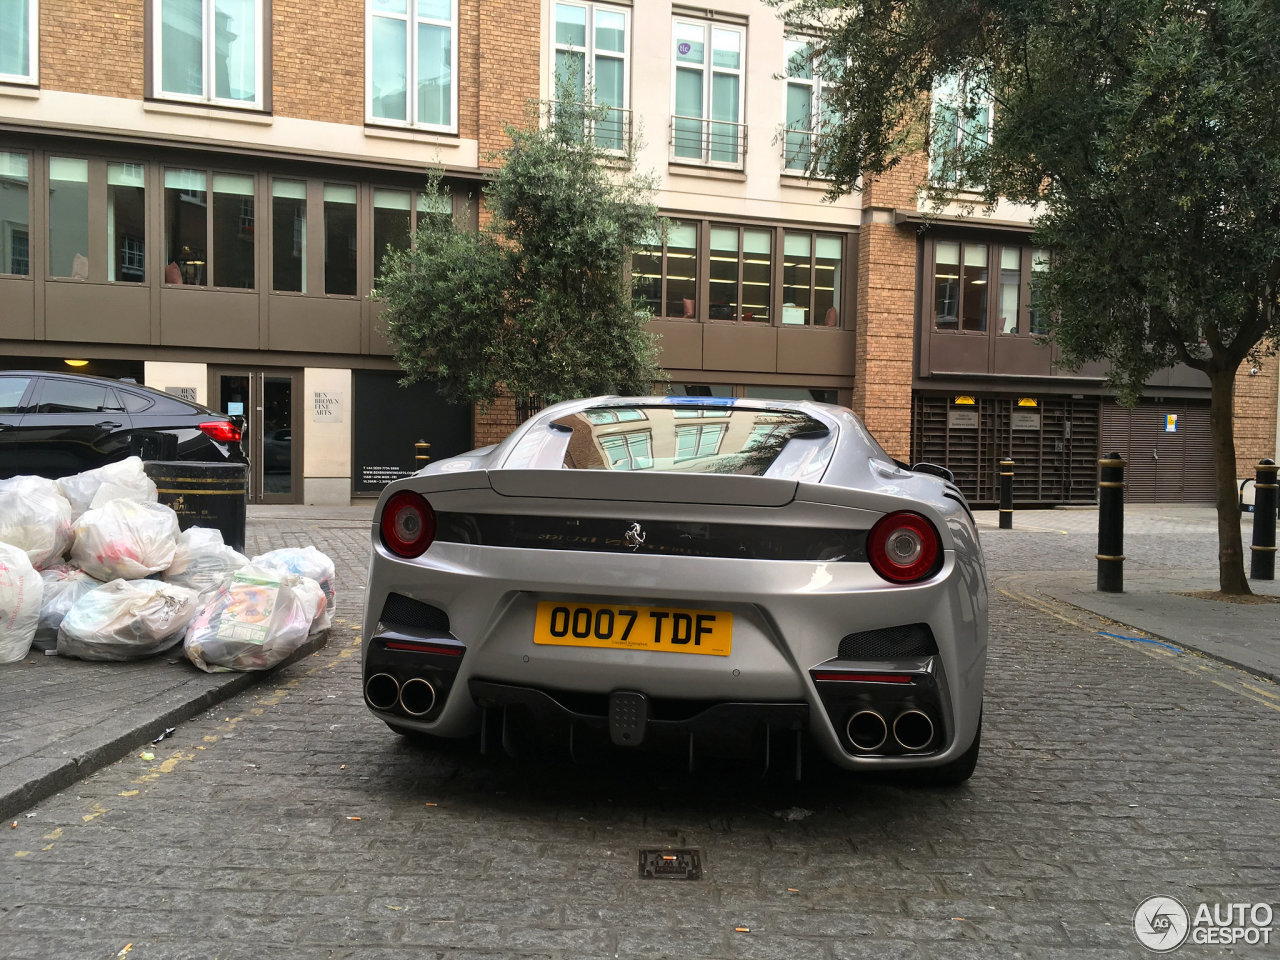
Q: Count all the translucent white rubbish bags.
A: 9